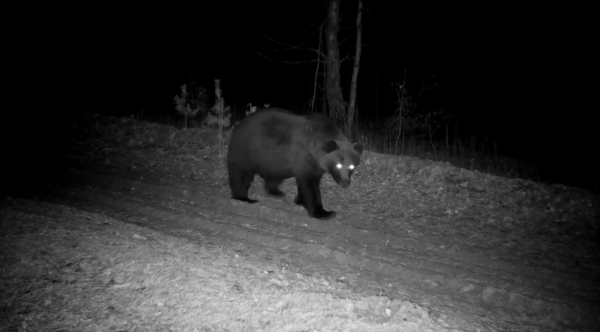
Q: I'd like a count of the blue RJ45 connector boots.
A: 0